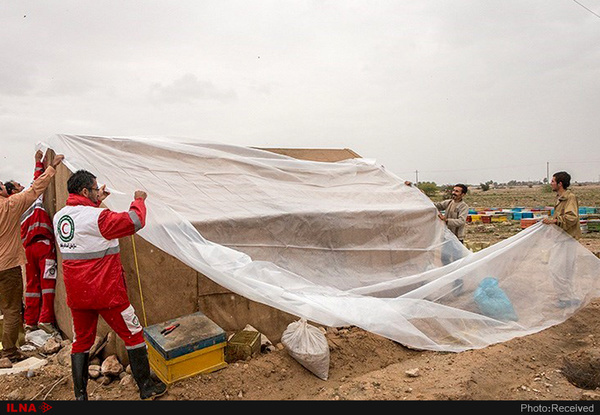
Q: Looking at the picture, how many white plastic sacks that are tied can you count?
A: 1